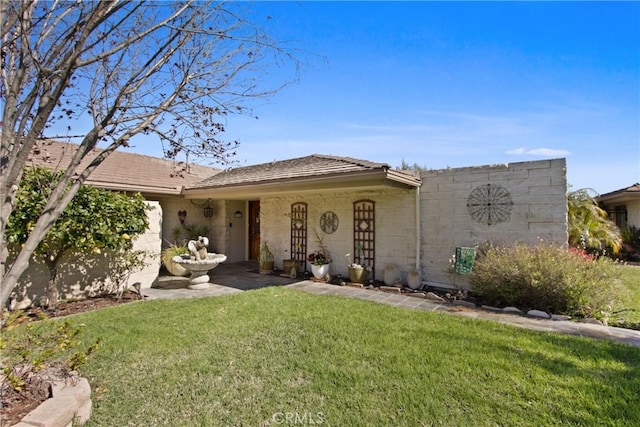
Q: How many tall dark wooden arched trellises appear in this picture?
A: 2